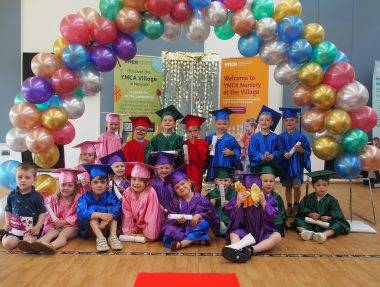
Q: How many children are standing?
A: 7